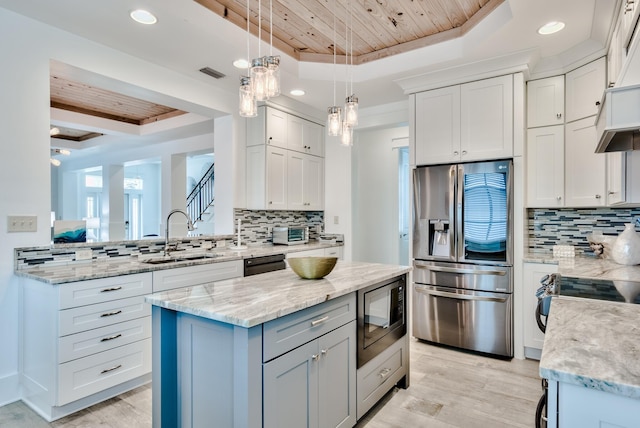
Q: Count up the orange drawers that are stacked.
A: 0